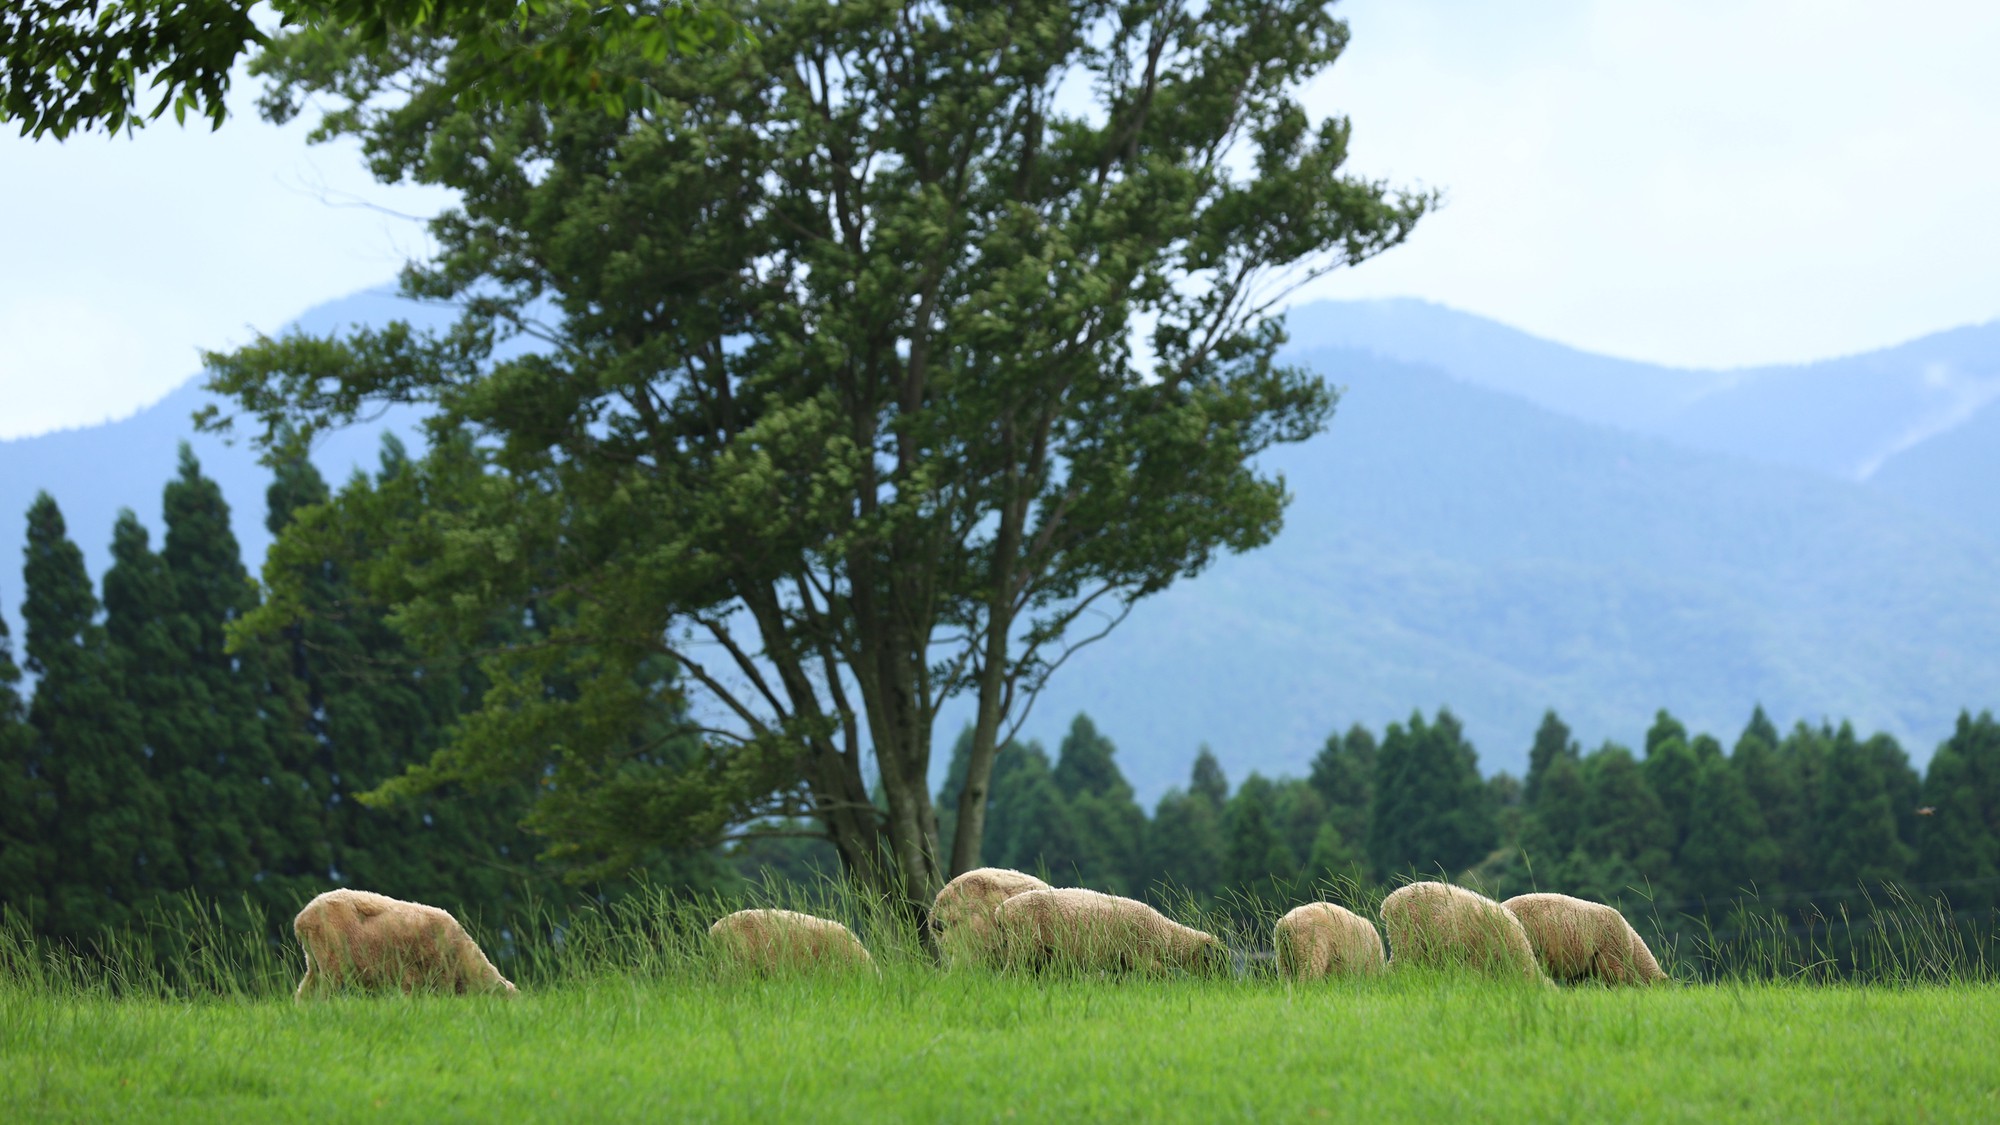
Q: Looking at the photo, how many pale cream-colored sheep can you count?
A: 7